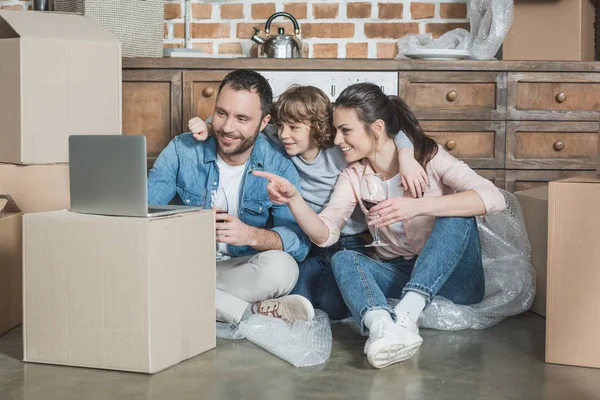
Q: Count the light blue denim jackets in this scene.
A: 1